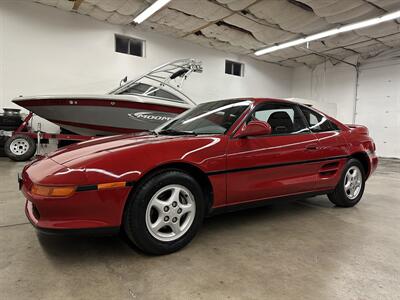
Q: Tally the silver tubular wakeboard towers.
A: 1